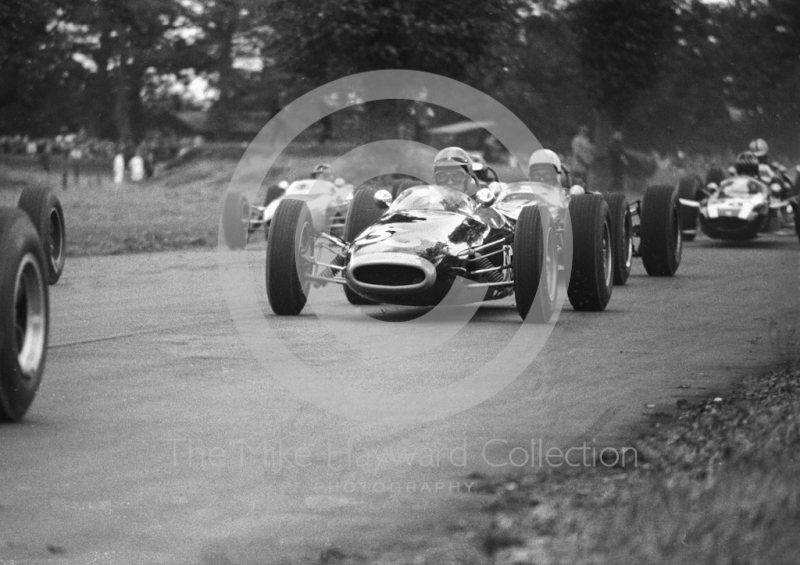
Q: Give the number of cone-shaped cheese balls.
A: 0